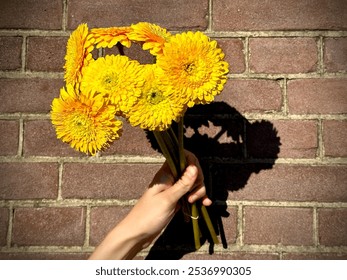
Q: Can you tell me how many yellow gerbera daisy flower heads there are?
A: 7